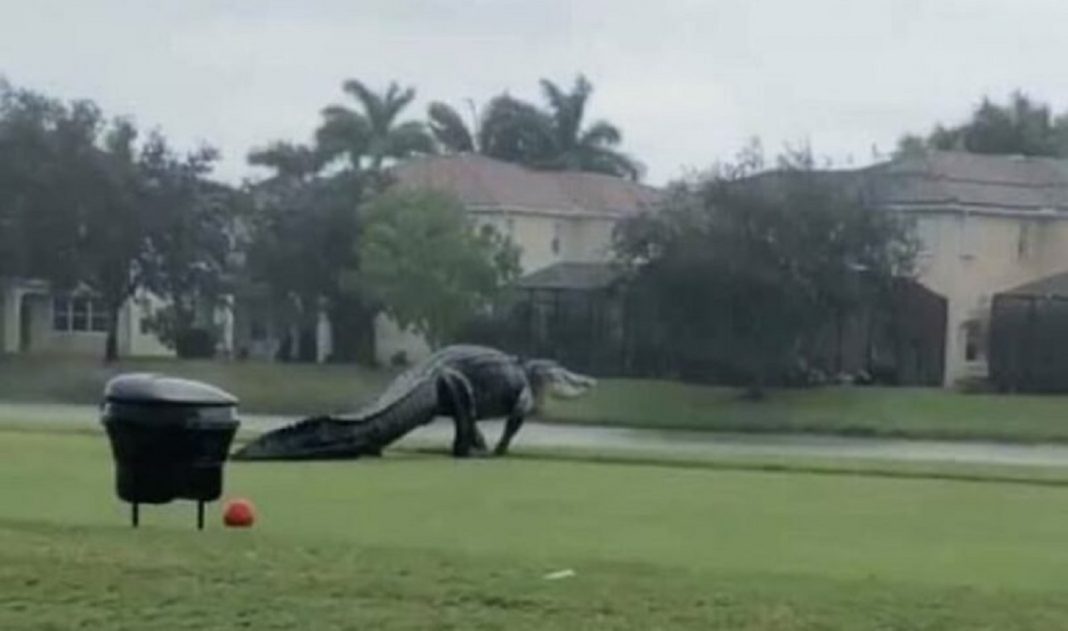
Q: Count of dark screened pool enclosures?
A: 3